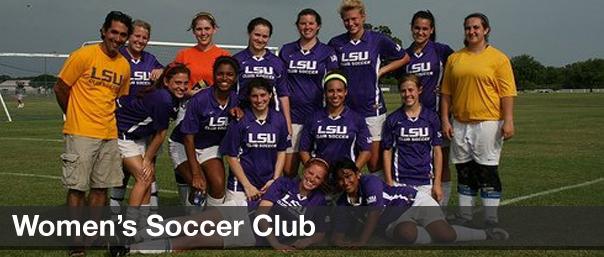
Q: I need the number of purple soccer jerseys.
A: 12